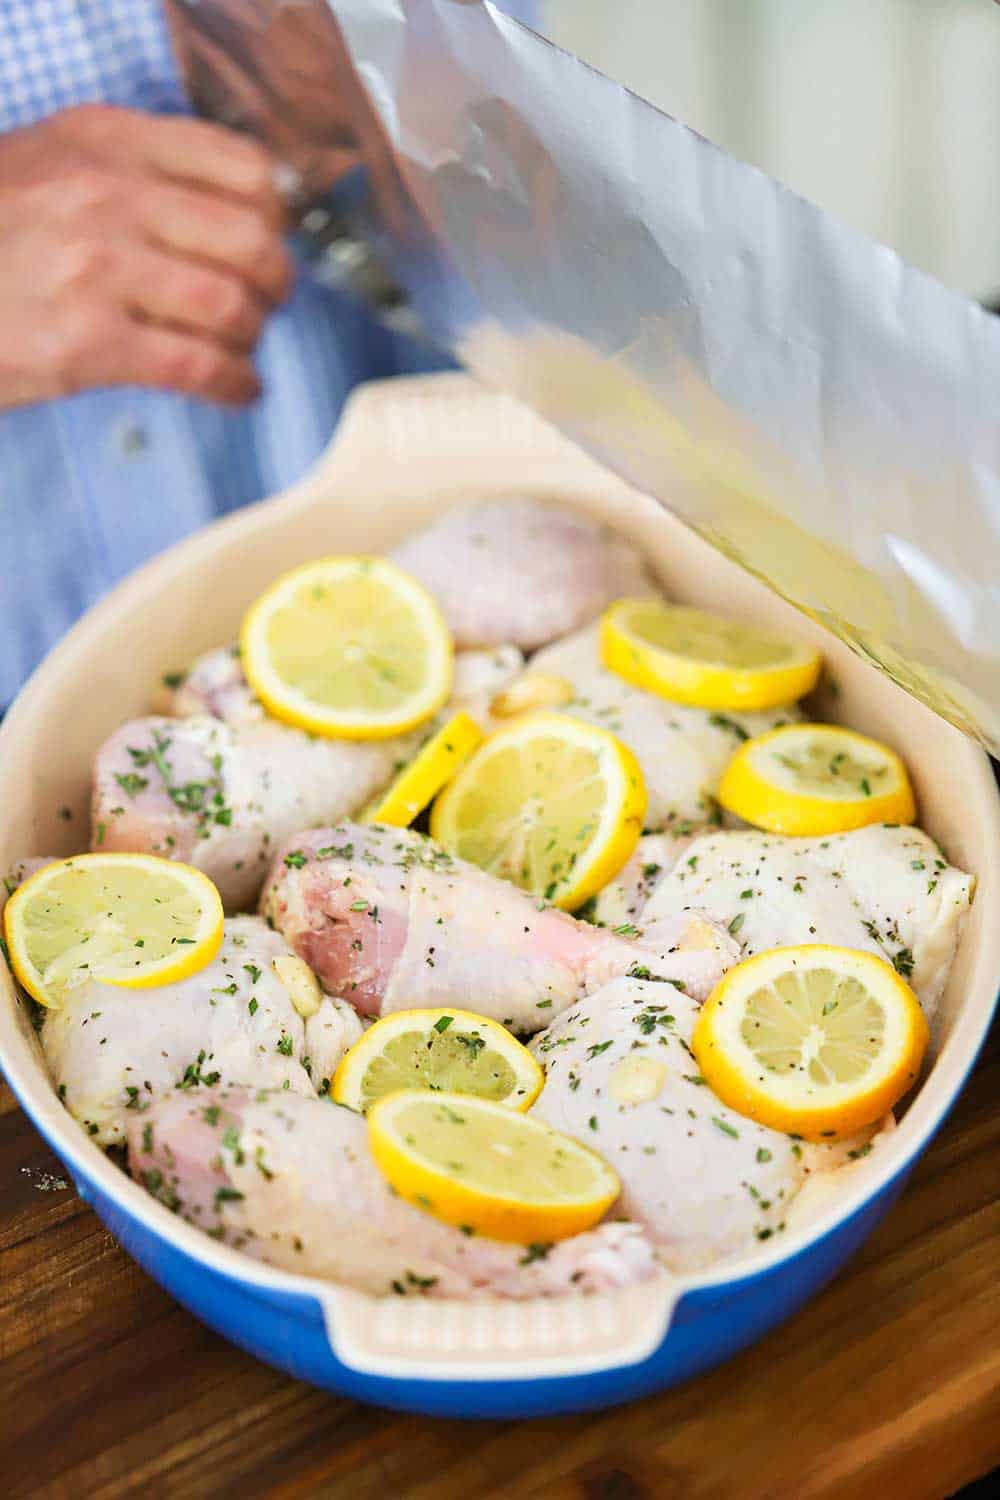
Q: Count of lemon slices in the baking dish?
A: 9